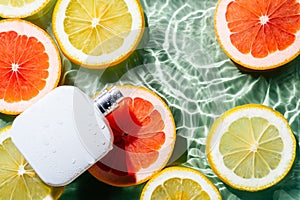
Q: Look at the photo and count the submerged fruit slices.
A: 8